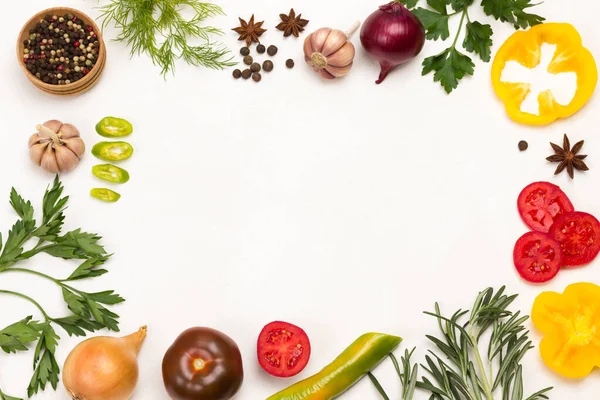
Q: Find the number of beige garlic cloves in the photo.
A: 2